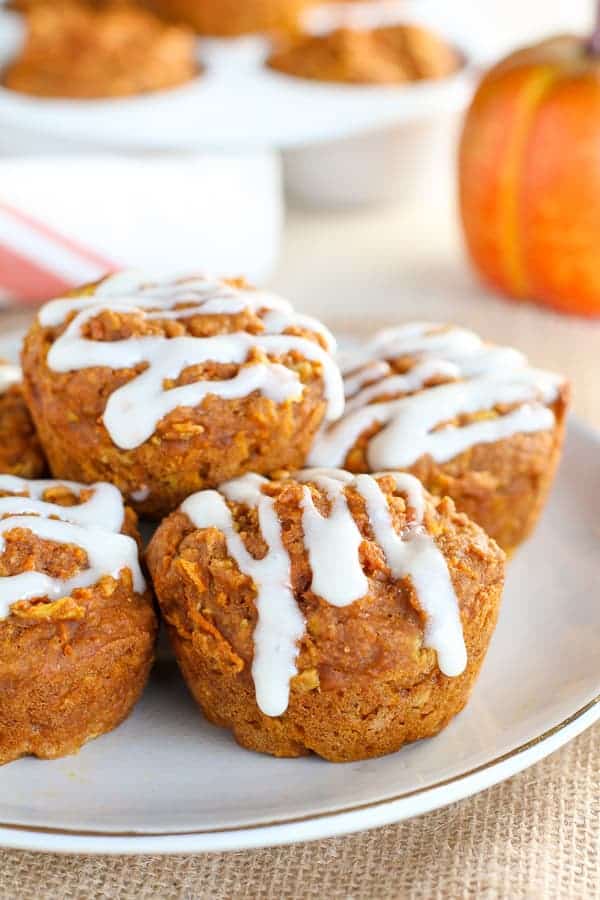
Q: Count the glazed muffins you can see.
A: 5